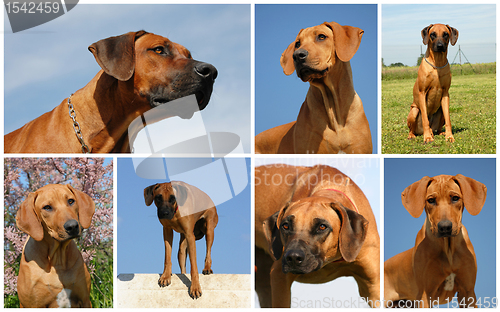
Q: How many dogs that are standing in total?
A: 2